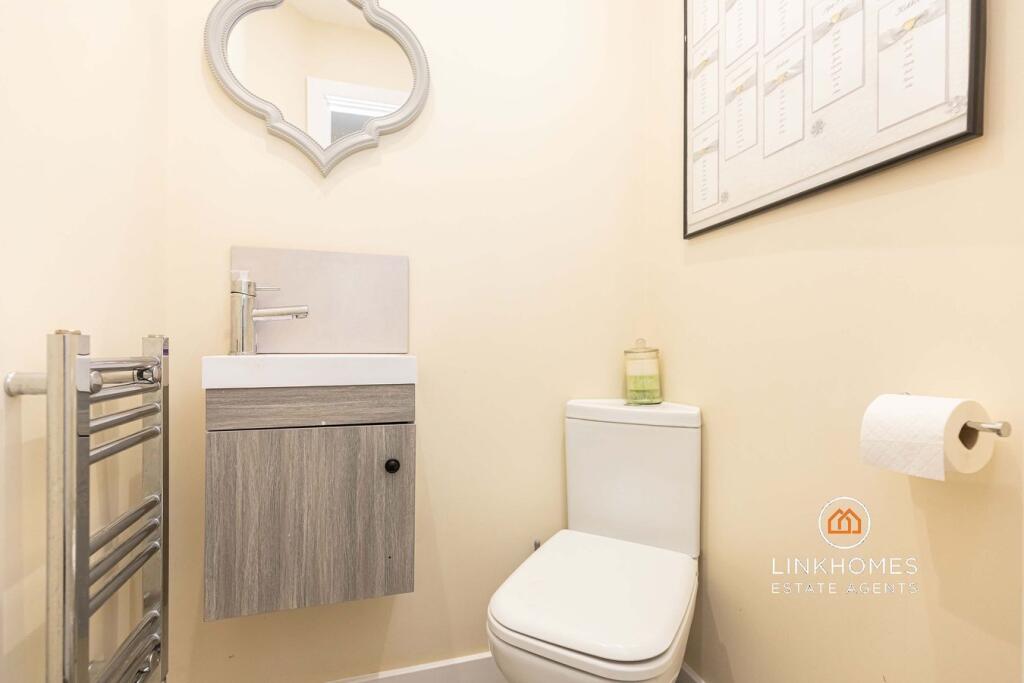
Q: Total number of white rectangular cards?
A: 9